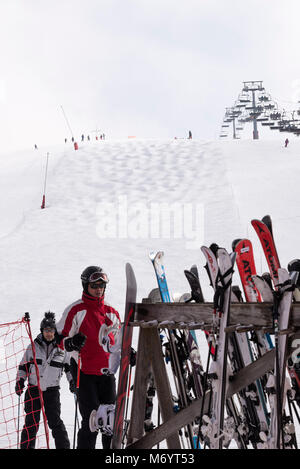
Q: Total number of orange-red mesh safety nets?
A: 1